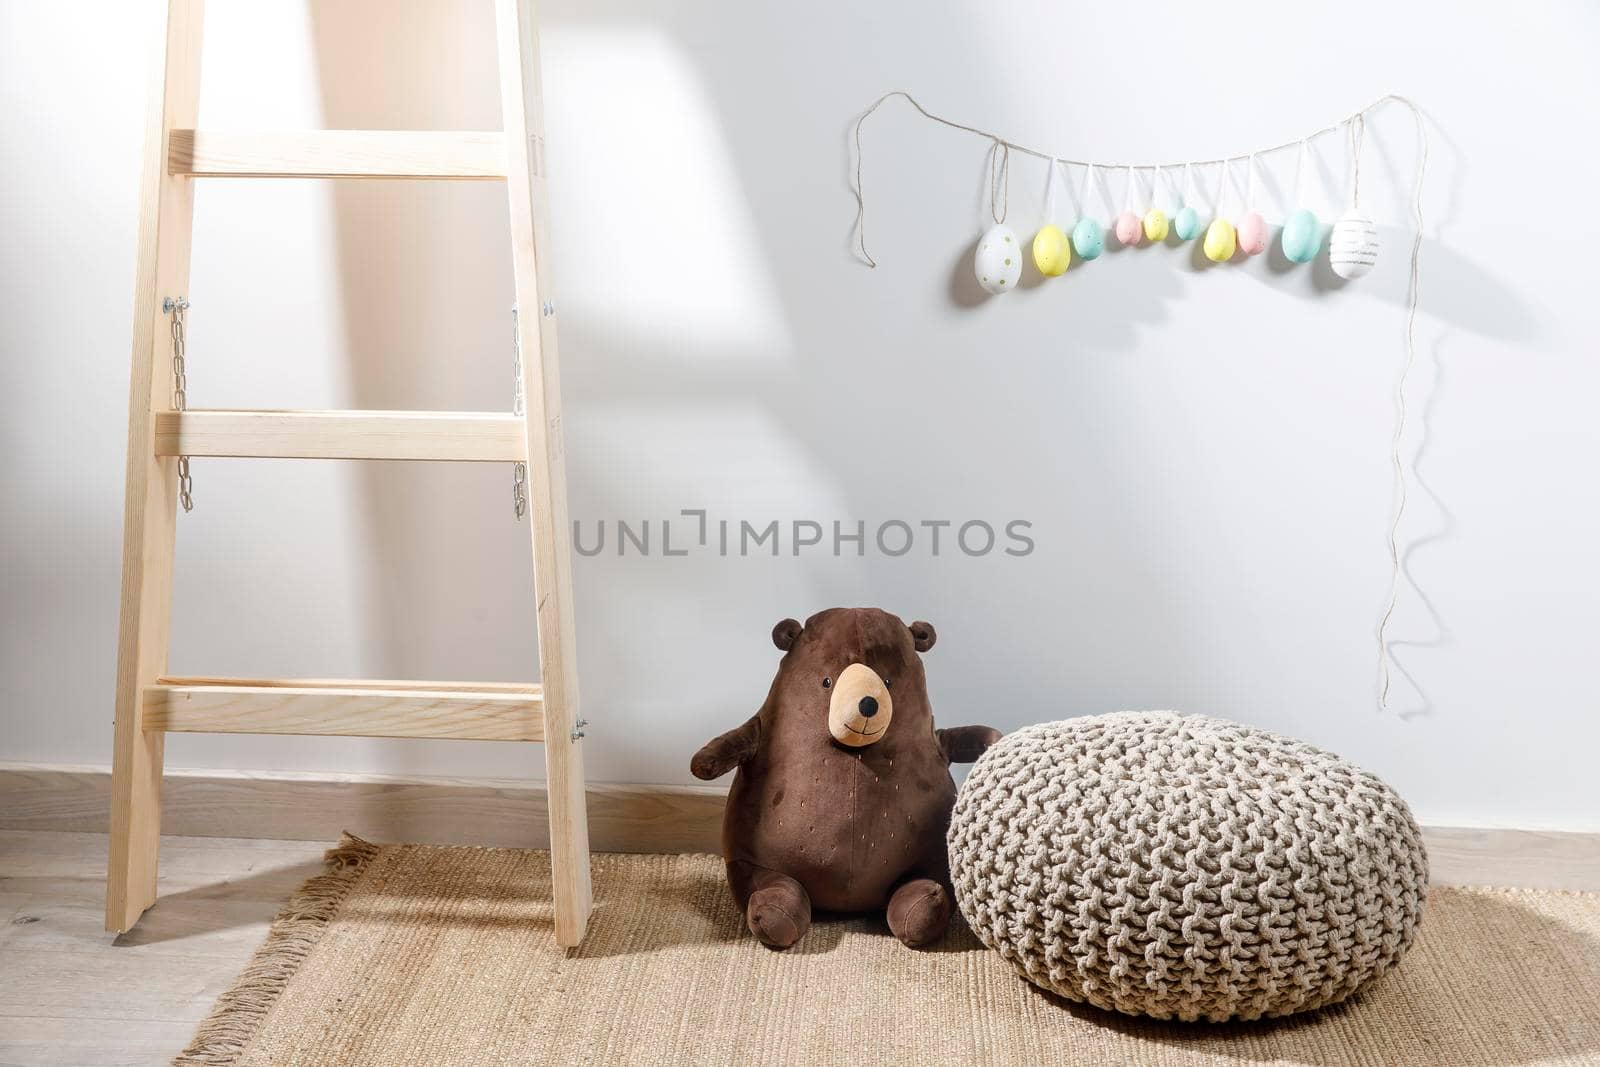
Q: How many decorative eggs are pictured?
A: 10